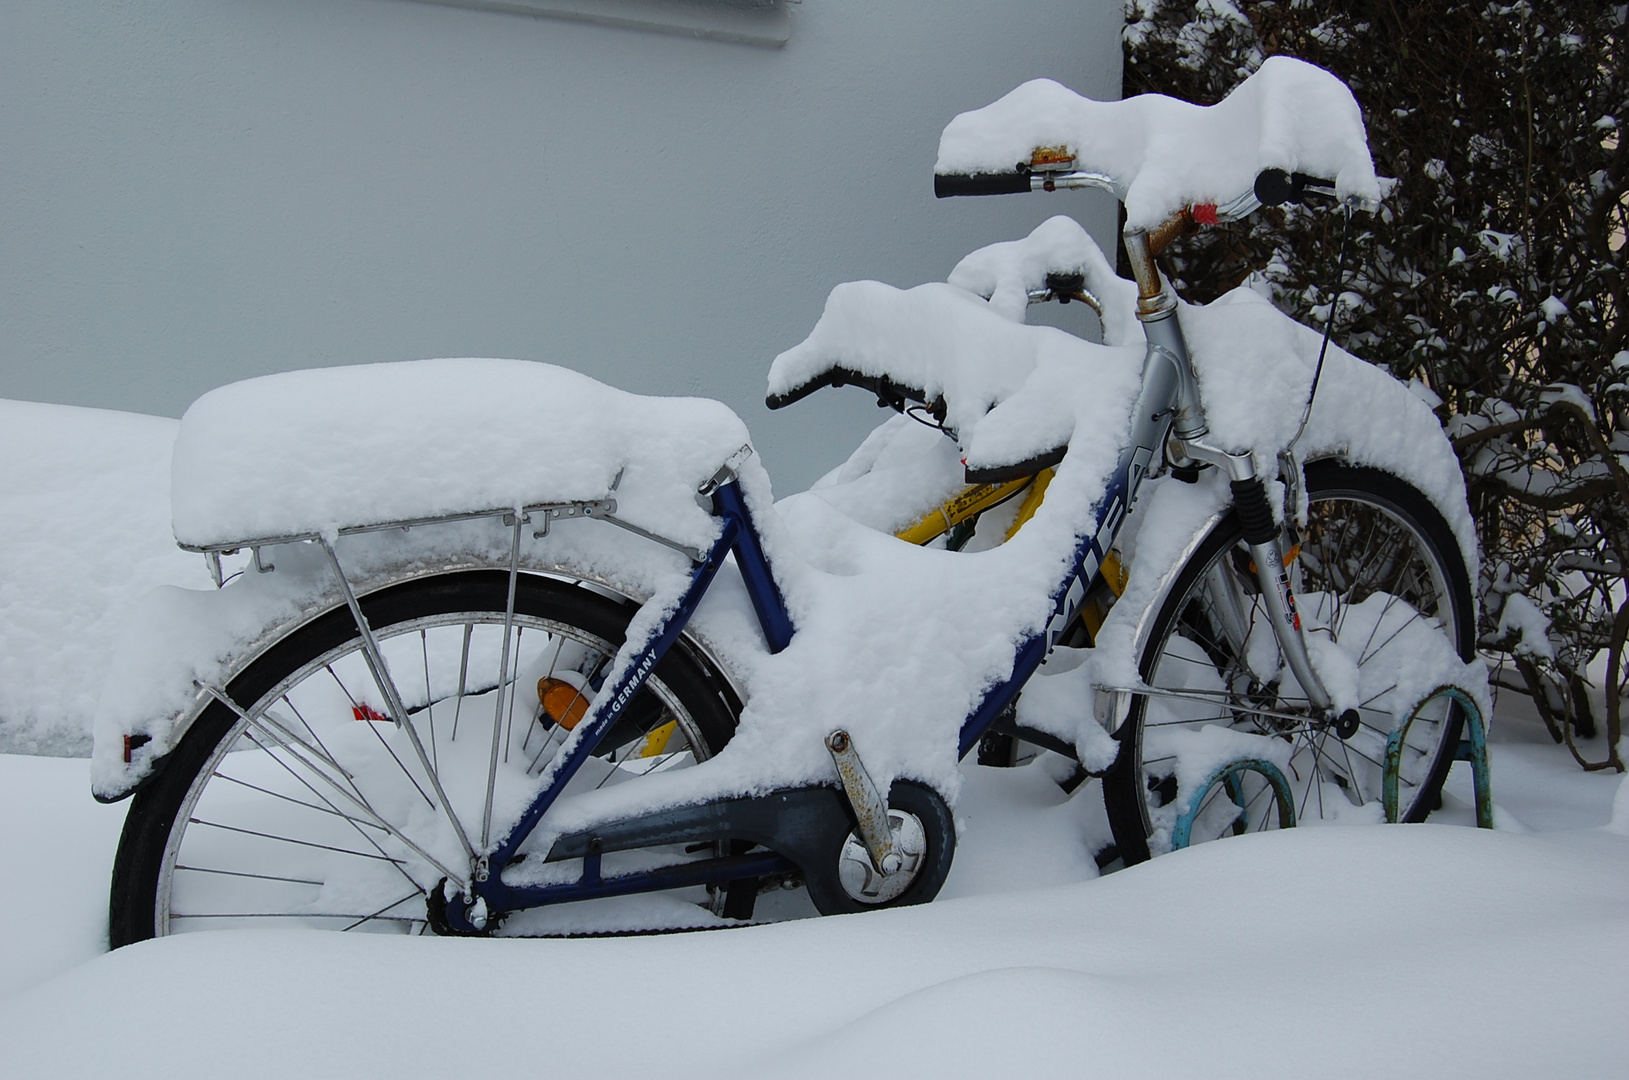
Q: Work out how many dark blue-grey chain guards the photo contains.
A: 1